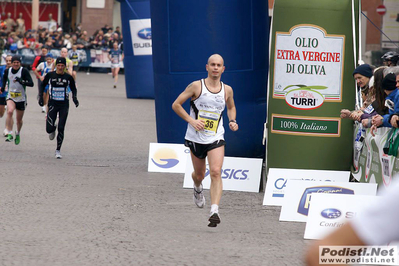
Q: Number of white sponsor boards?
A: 5